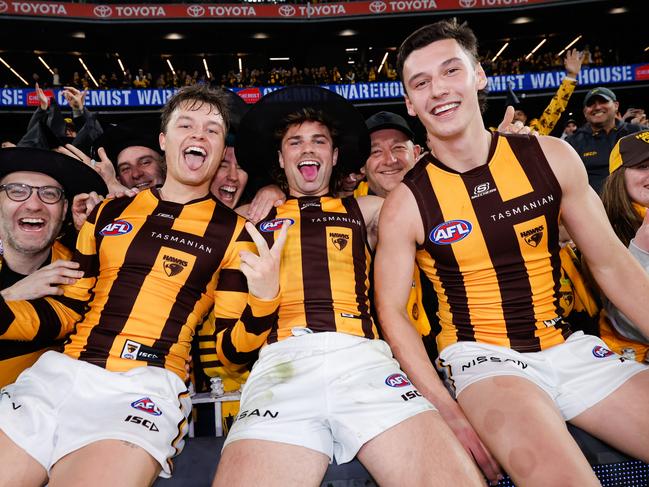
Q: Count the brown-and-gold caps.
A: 1